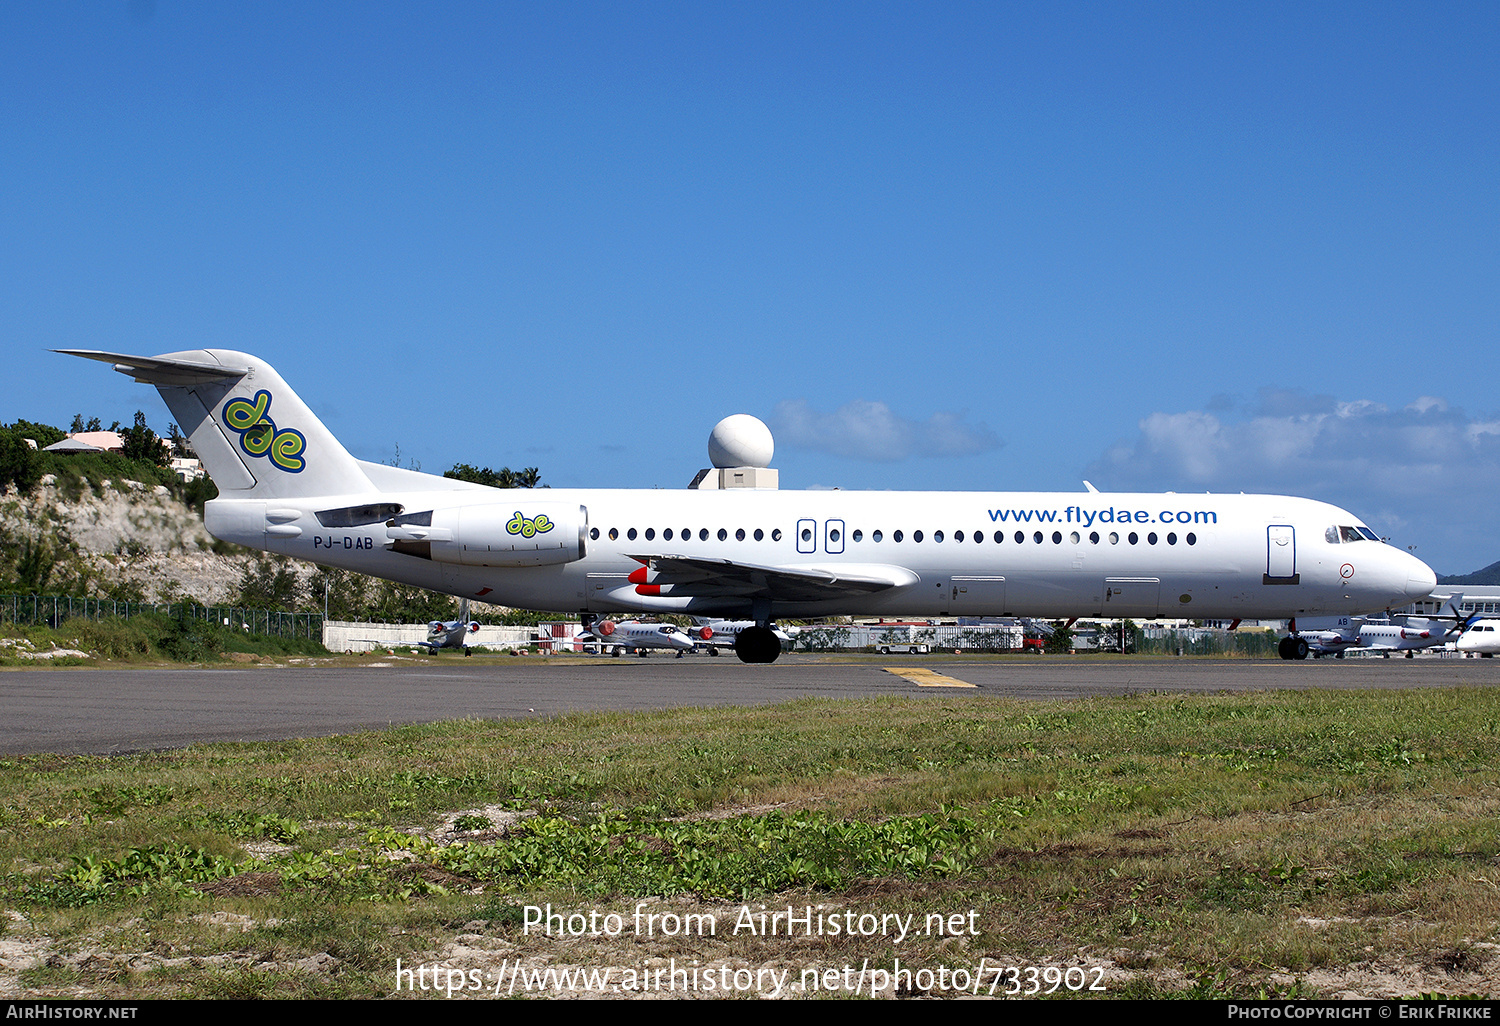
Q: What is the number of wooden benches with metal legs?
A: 0